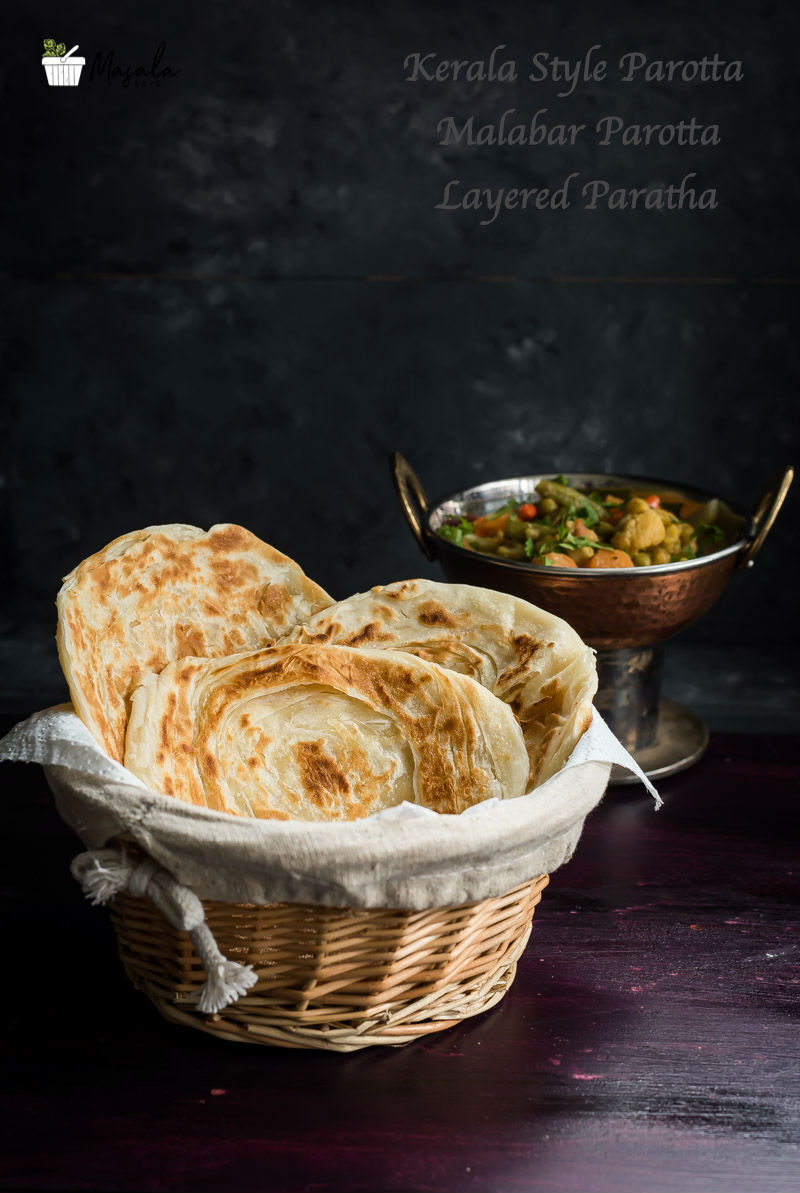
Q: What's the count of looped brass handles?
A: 2